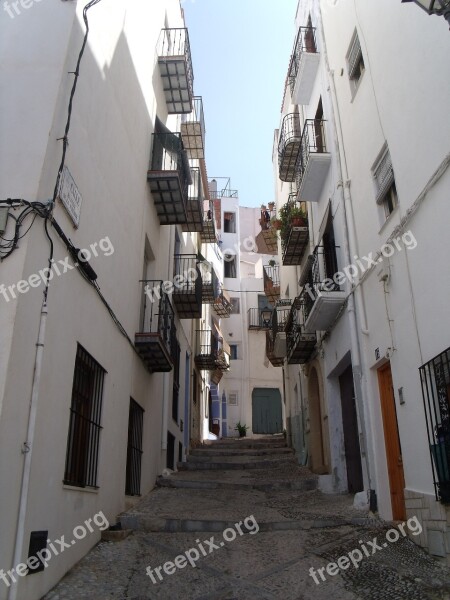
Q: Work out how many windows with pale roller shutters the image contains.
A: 2